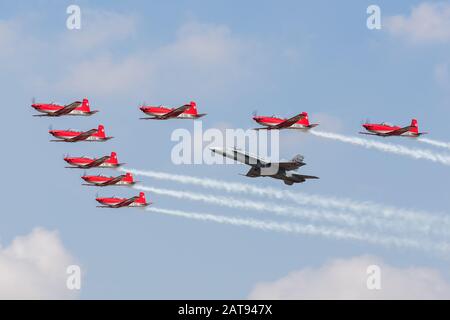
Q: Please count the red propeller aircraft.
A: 8